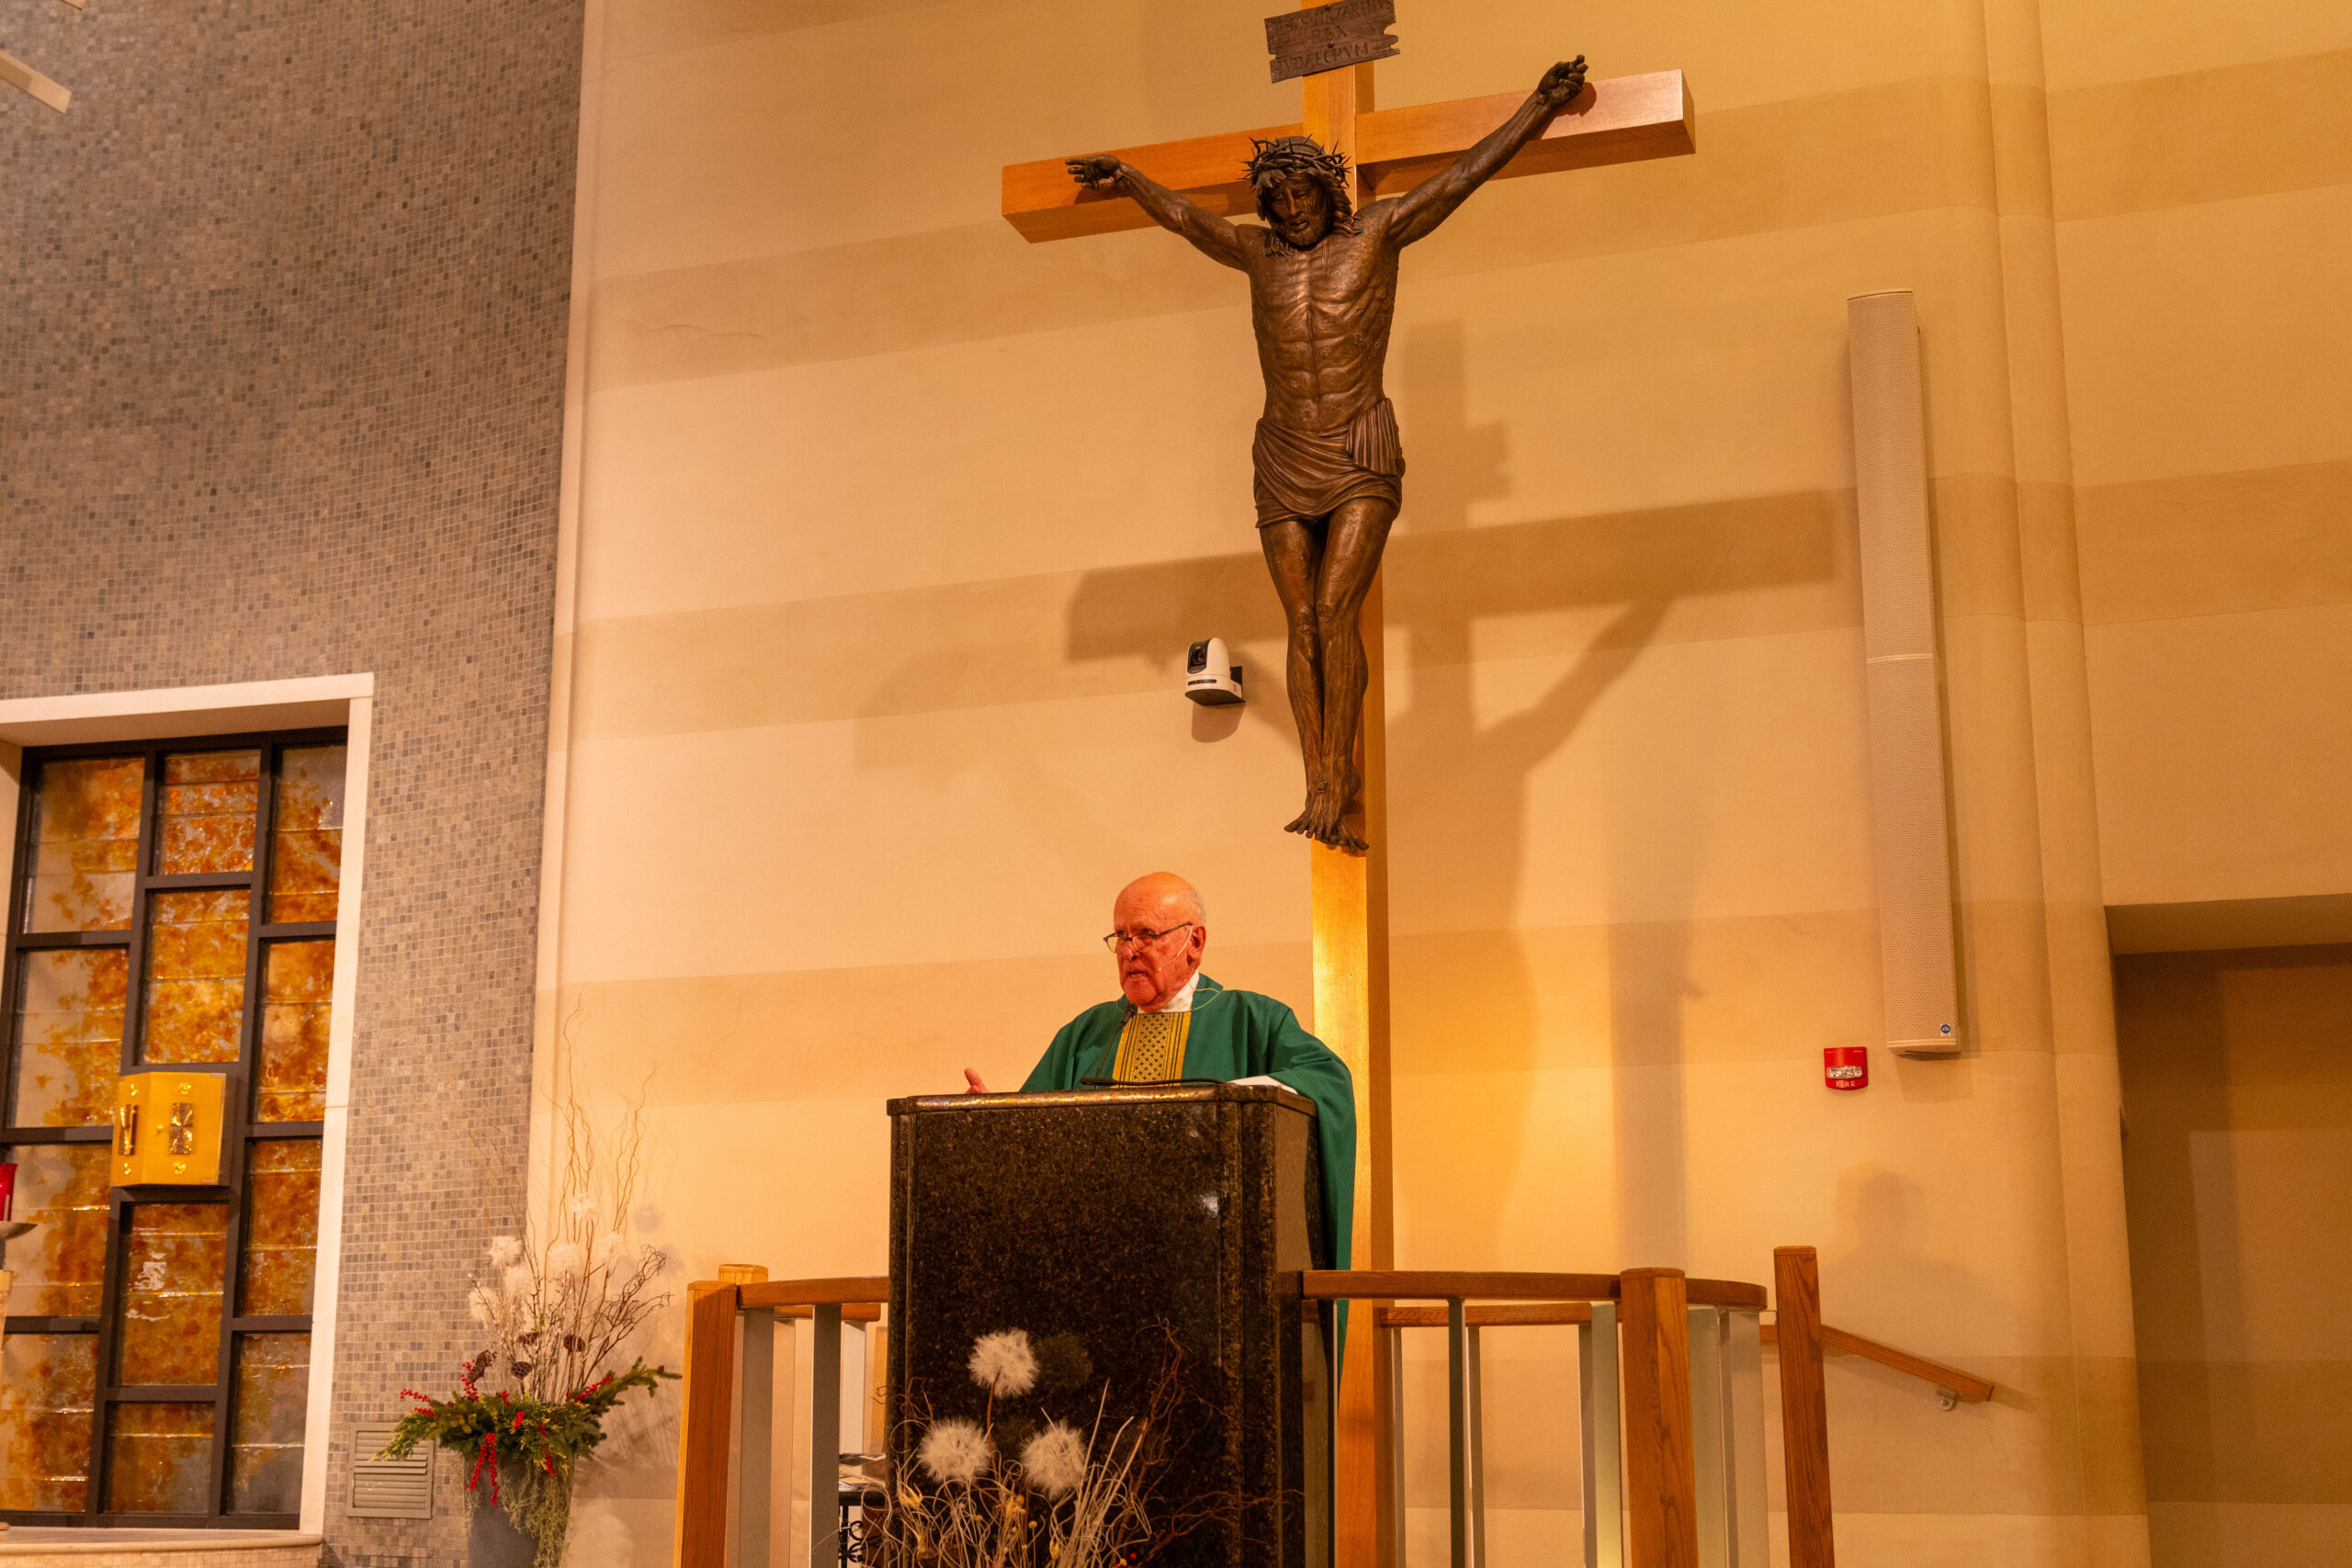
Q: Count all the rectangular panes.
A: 12